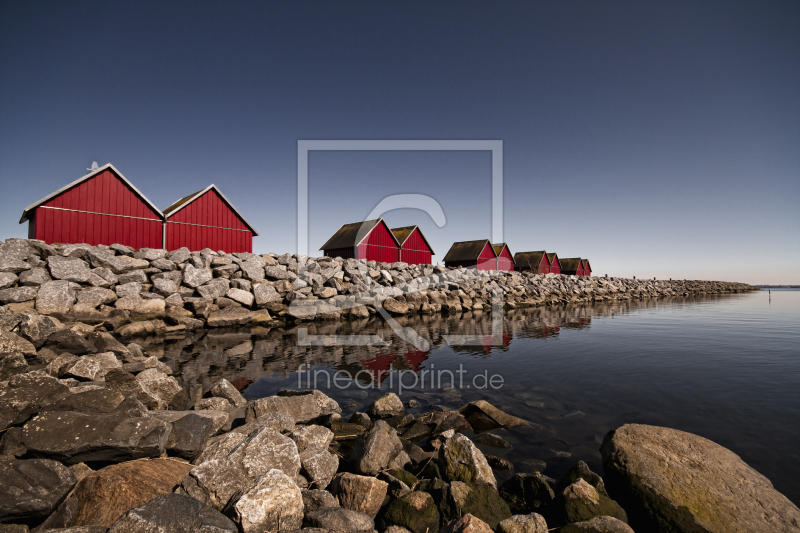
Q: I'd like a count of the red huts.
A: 10